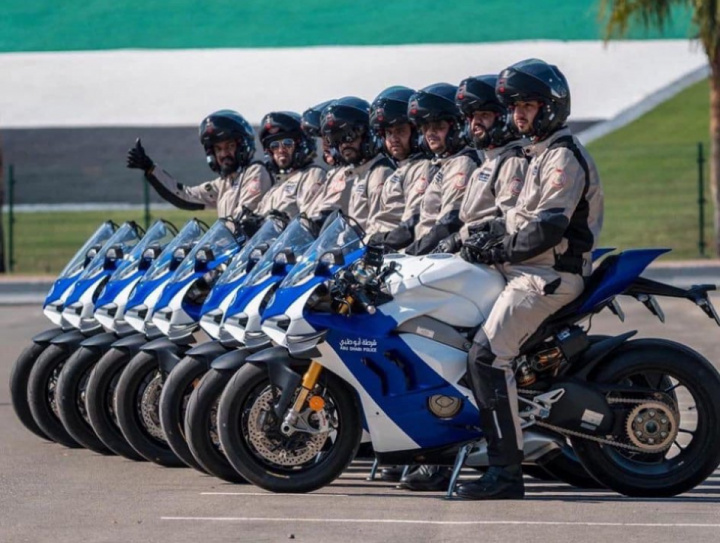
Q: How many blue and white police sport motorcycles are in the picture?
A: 8